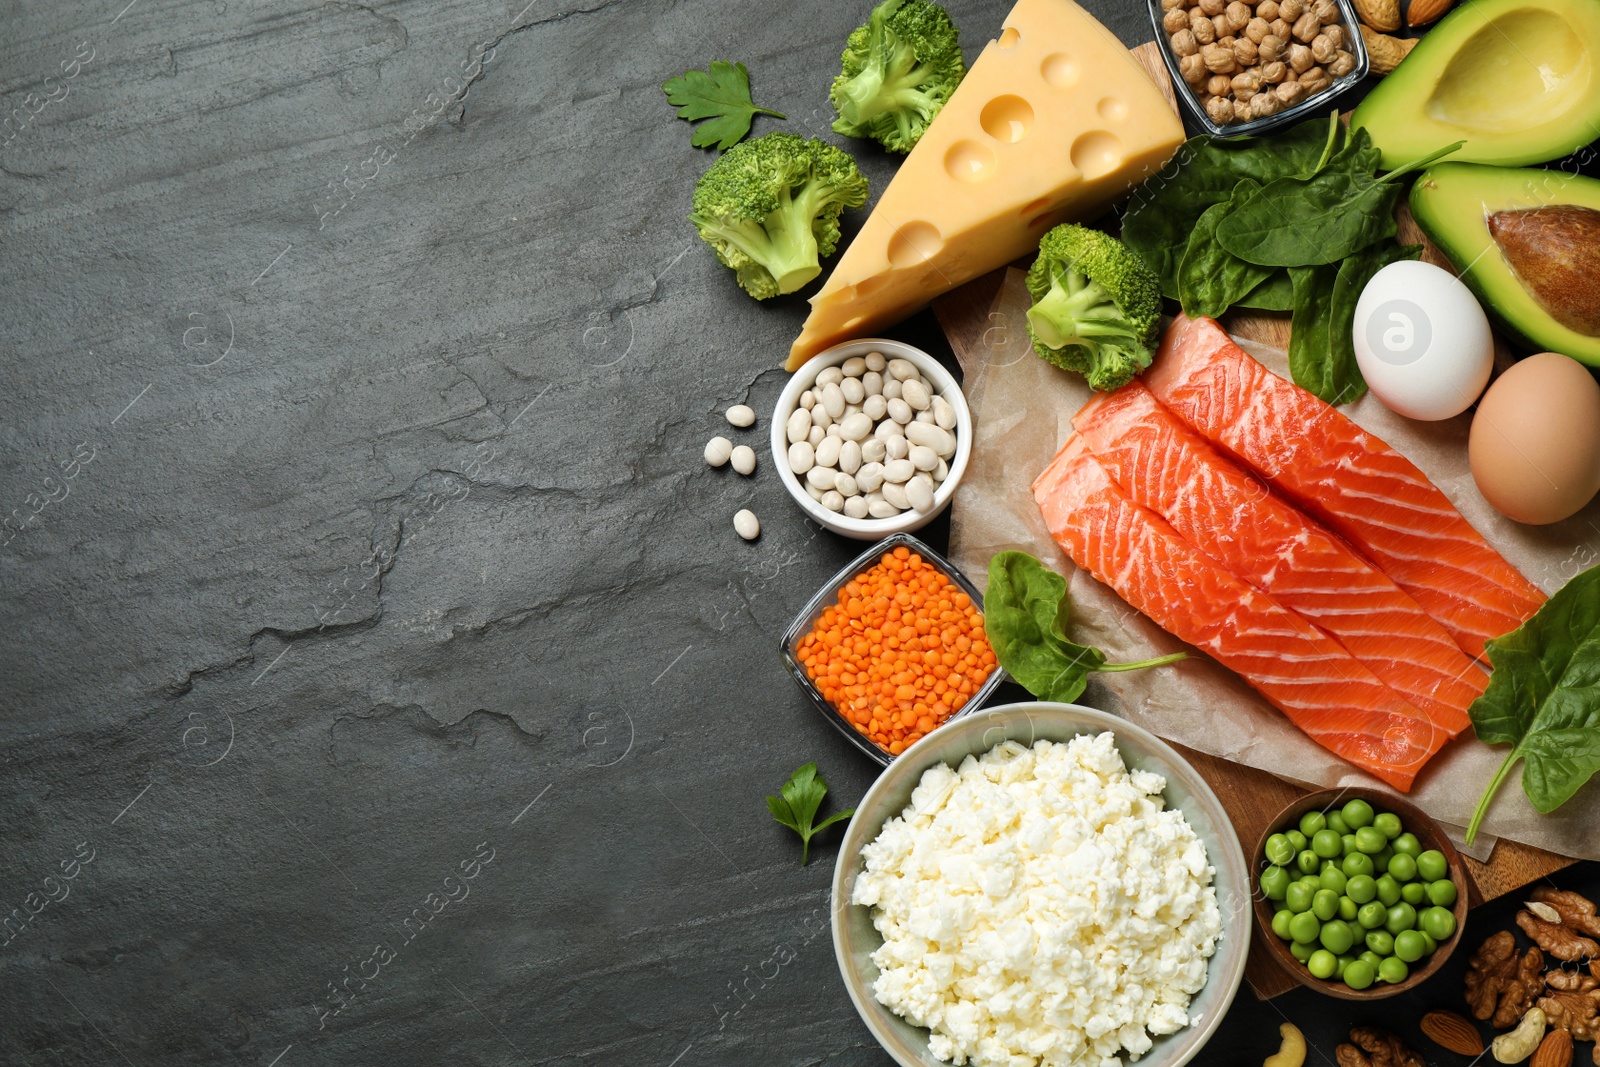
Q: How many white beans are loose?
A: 4